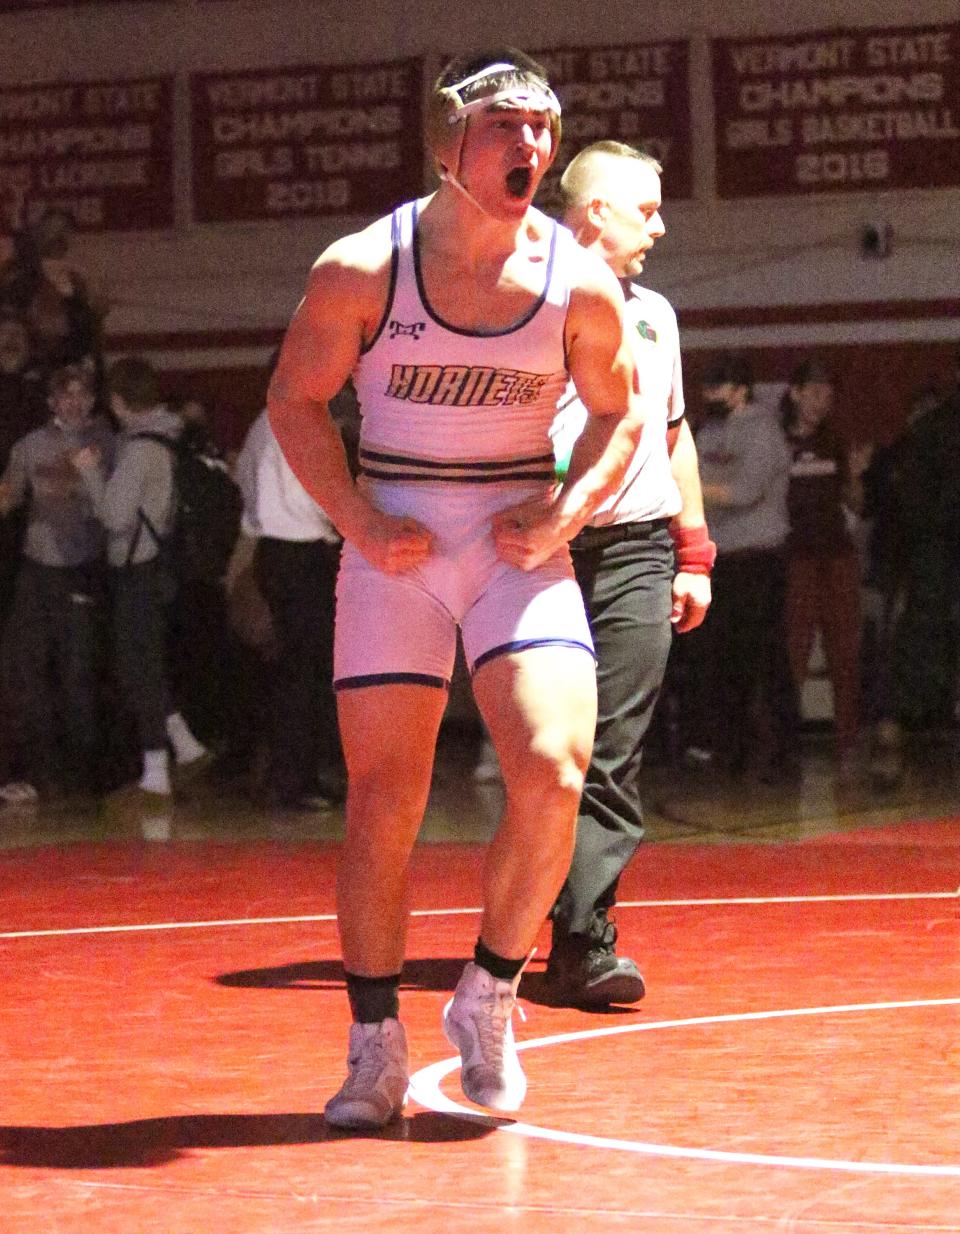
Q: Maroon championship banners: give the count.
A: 4